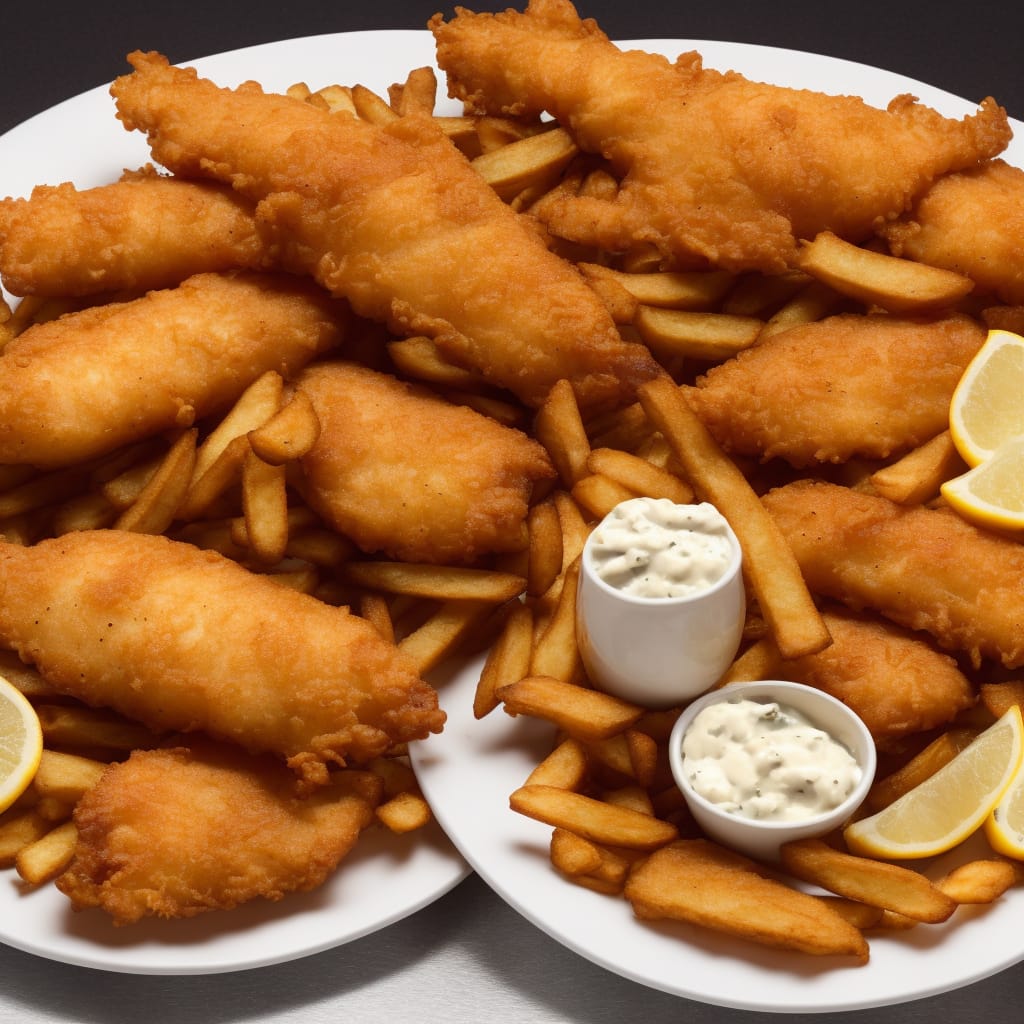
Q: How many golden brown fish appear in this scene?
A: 11